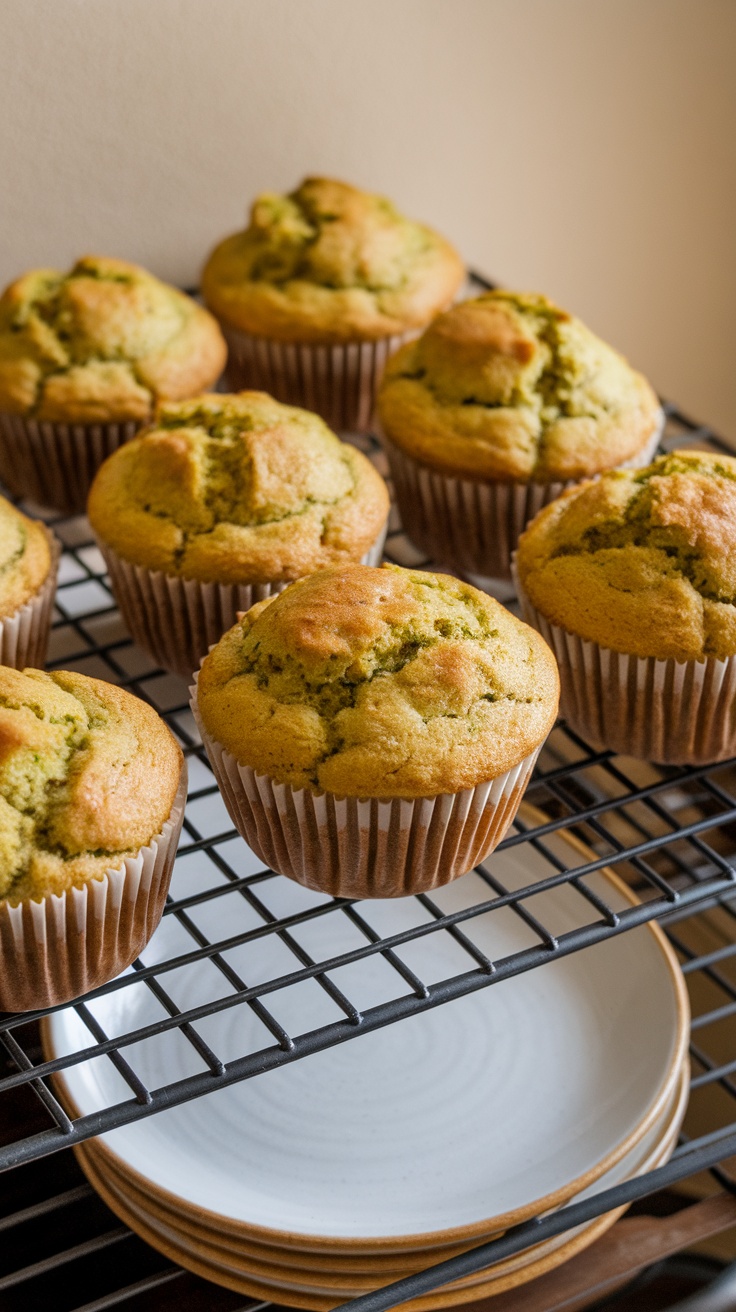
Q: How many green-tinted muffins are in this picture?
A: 8